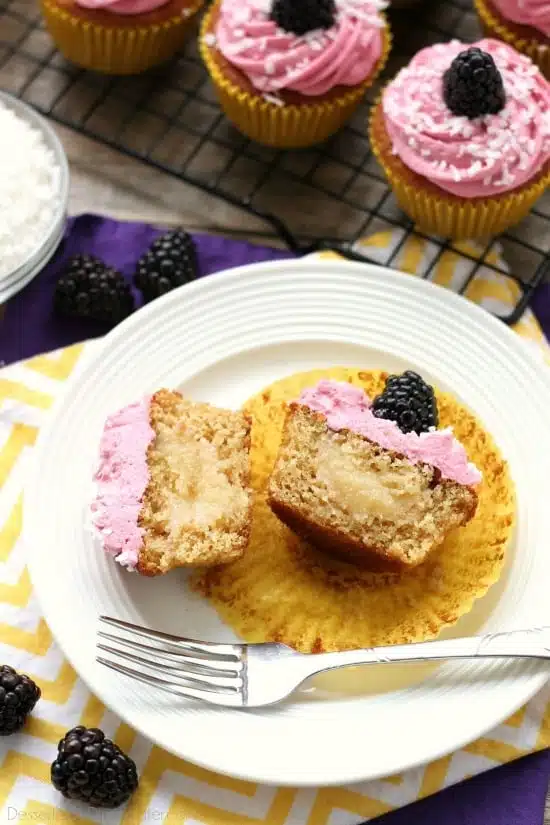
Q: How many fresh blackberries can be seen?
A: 7